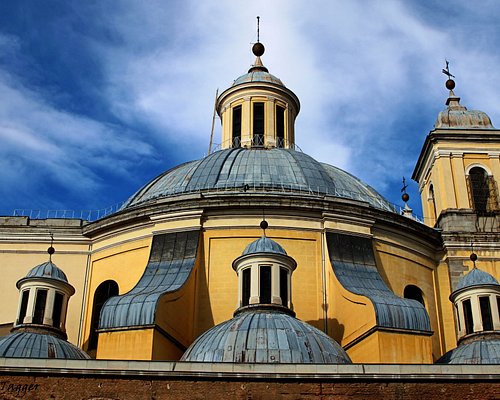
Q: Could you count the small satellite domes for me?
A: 3